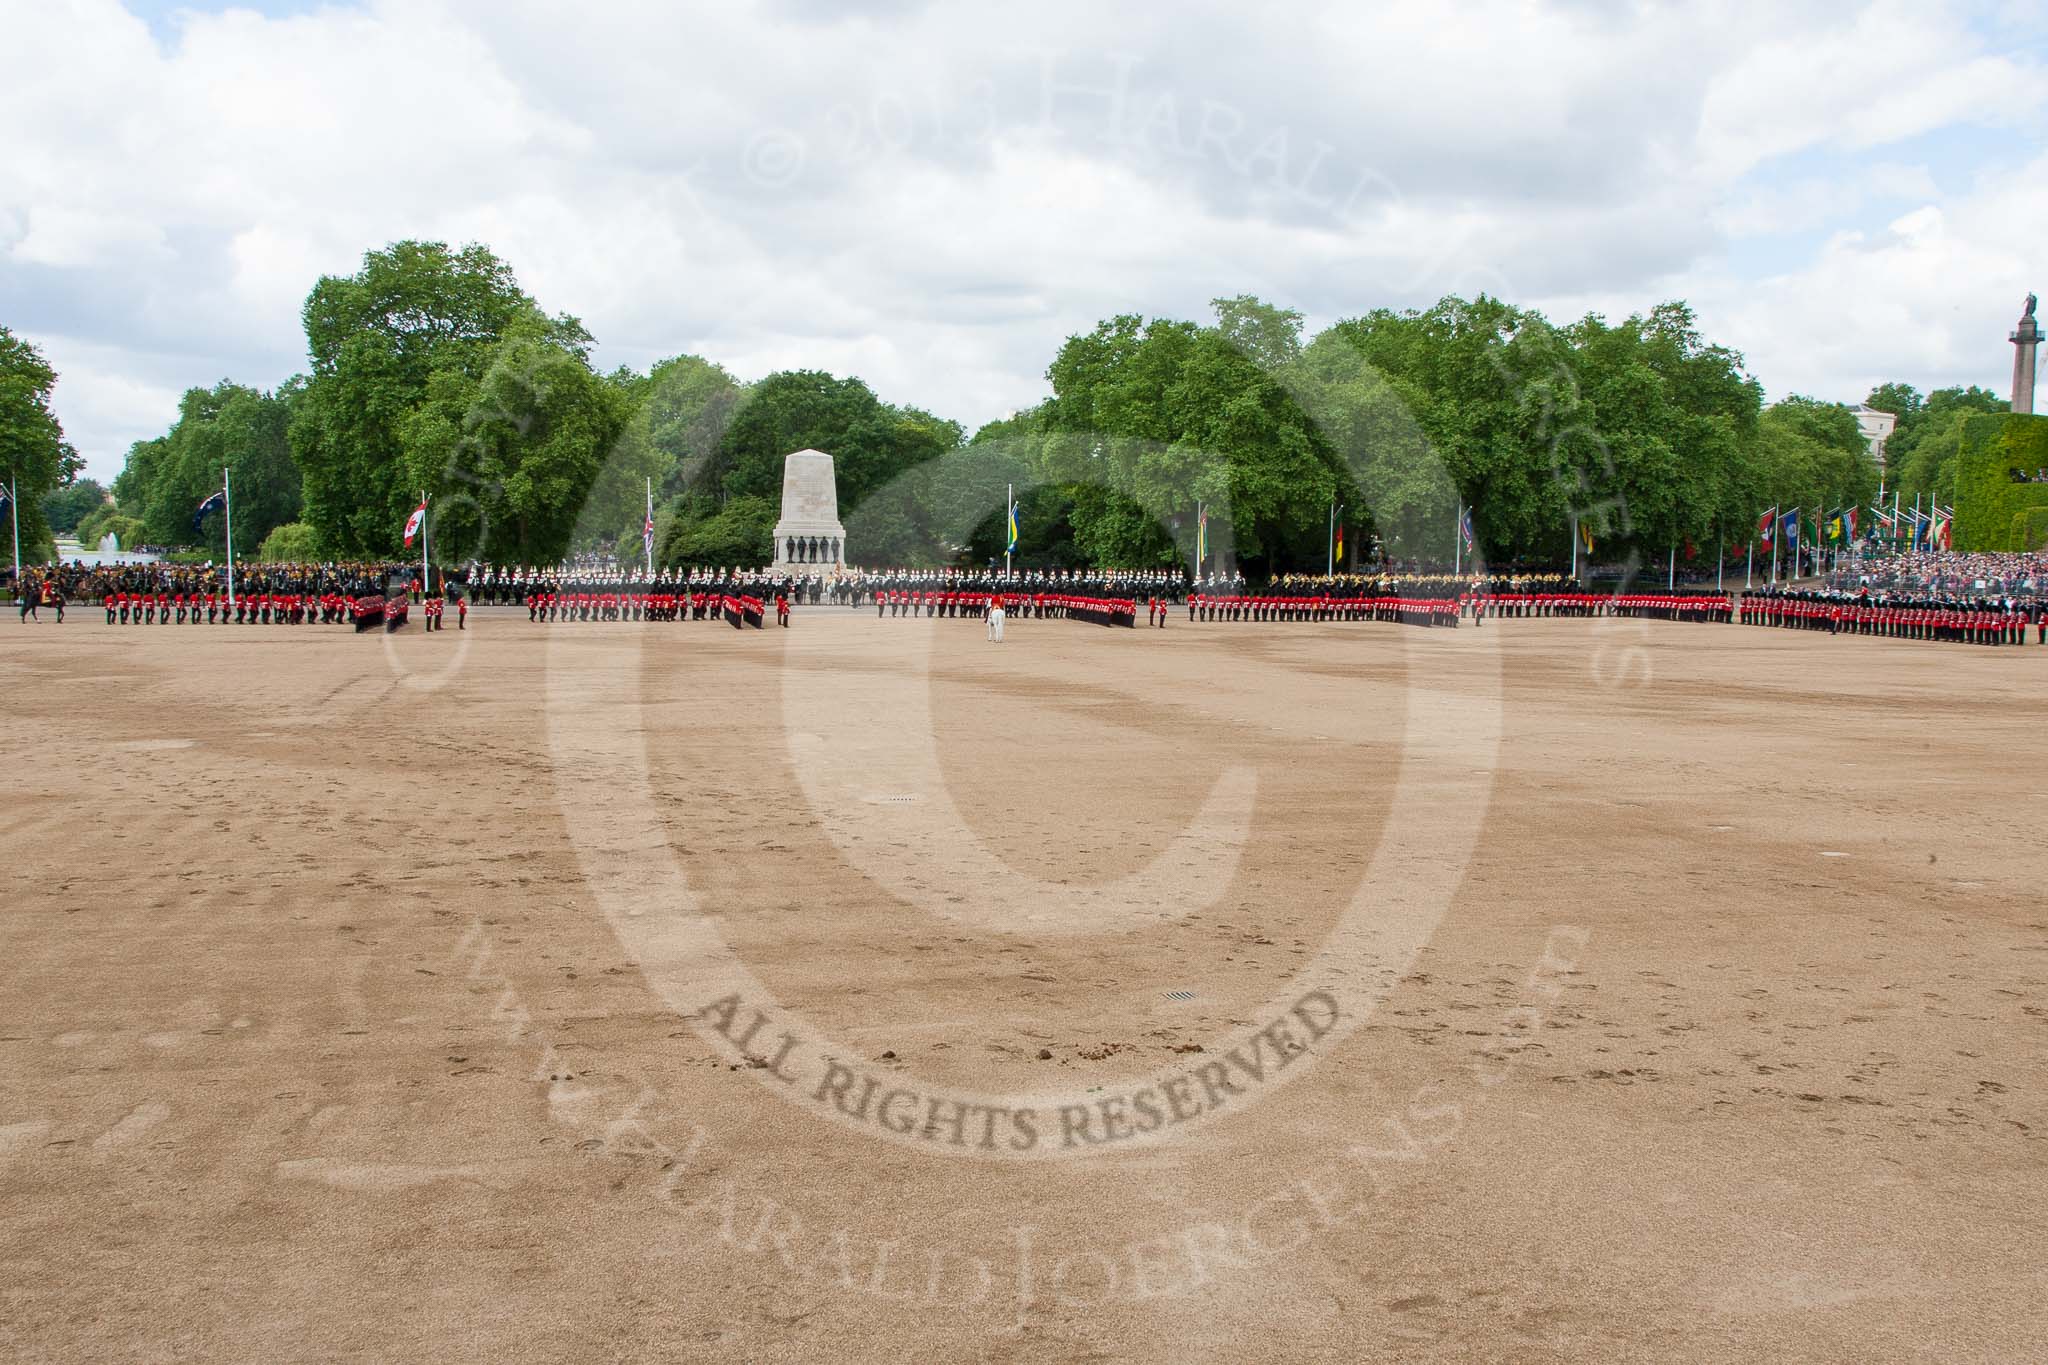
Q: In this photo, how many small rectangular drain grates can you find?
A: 2